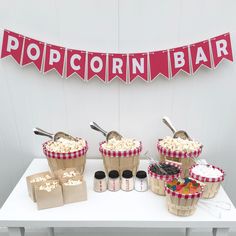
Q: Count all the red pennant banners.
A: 11